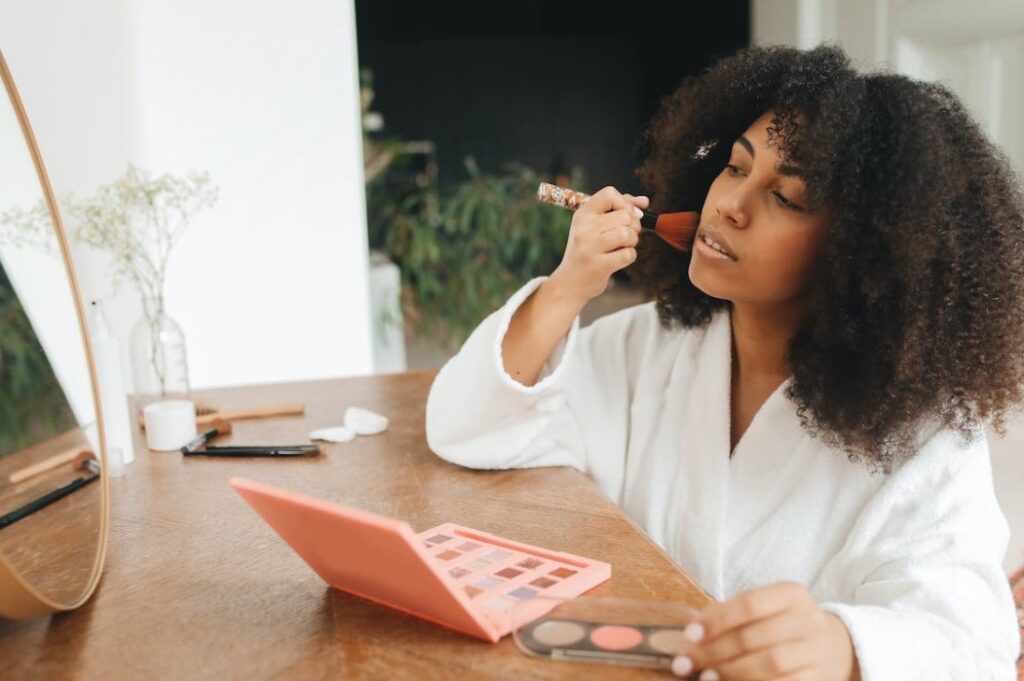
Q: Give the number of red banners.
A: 0